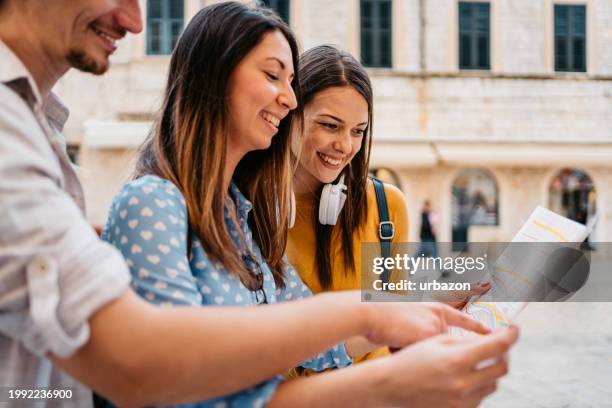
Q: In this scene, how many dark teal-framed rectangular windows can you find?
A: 5